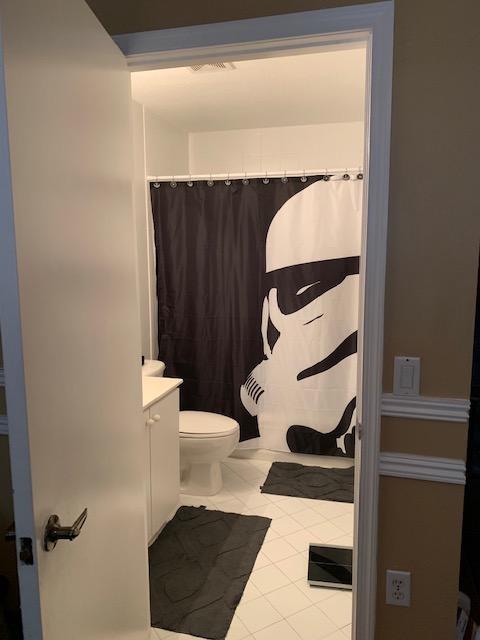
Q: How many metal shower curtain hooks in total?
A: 12